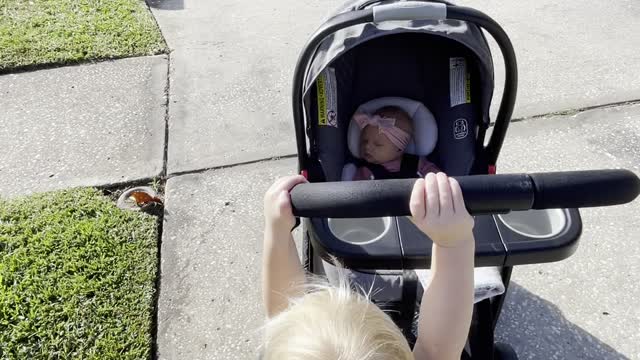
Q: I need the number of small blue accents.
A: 0